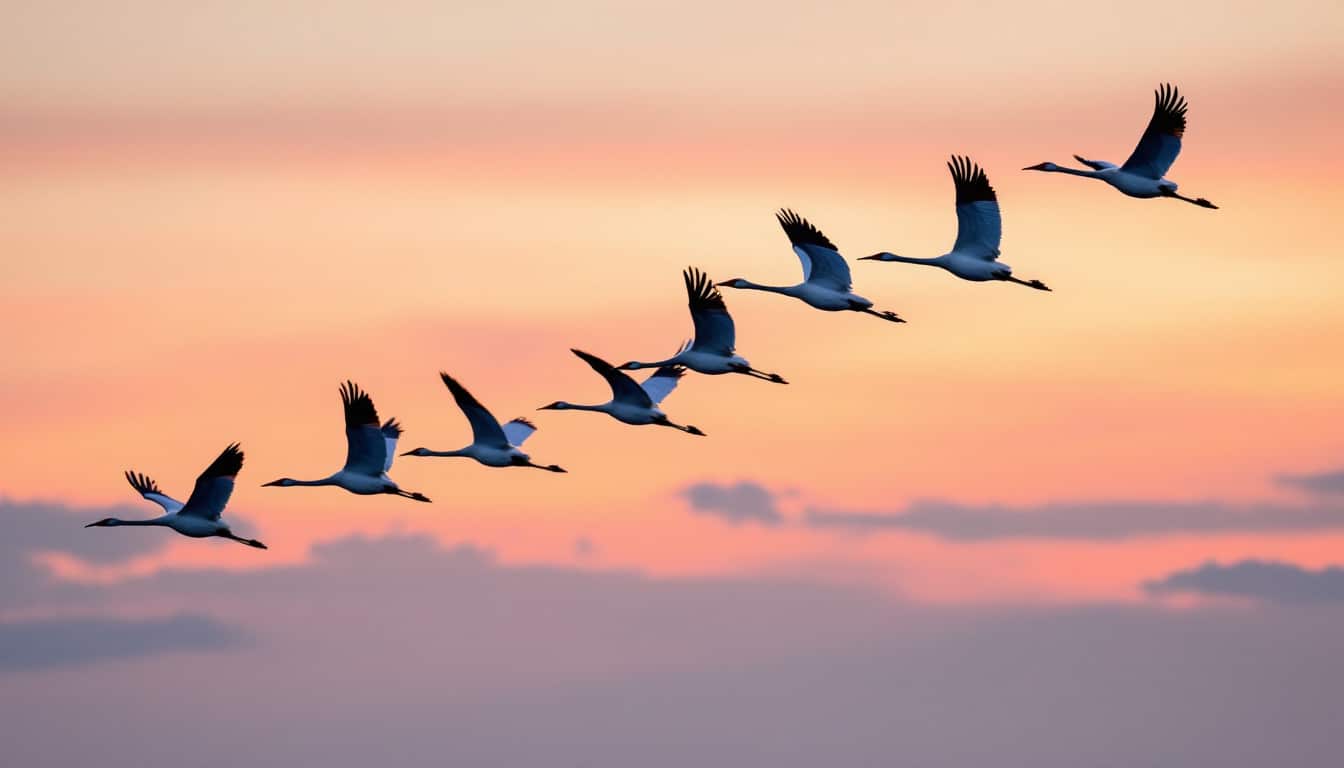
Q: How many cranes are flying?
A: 8